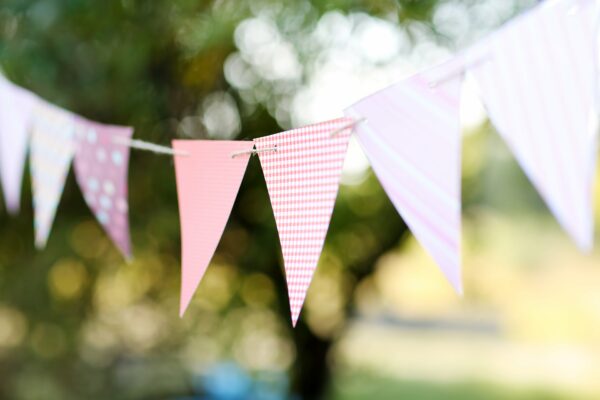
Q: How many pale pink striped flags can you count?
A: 2